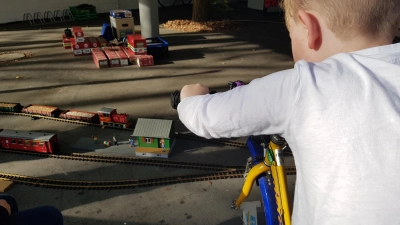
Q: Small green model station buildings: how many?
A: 1